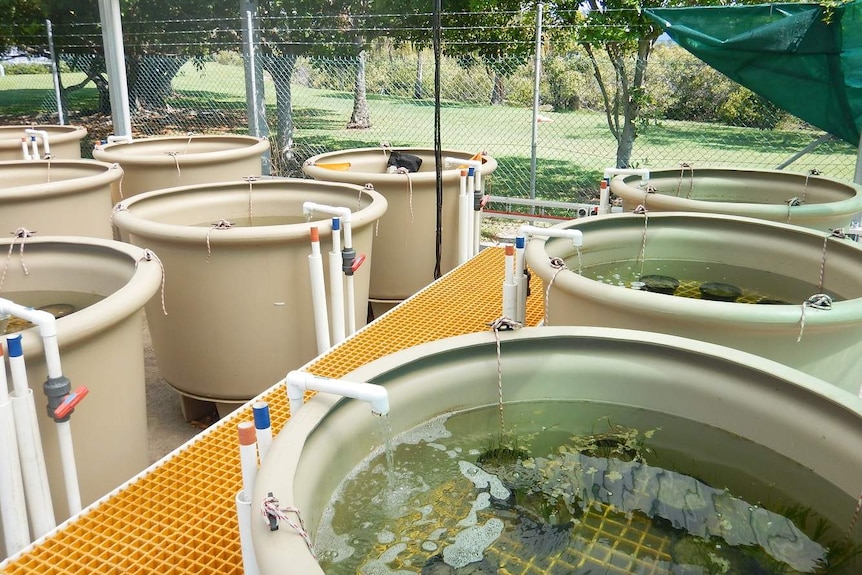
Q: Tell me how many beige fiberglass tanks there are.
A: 9